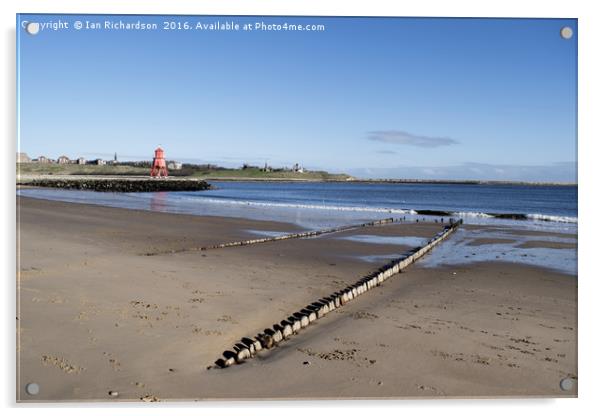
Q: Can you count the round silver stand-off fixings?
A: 4